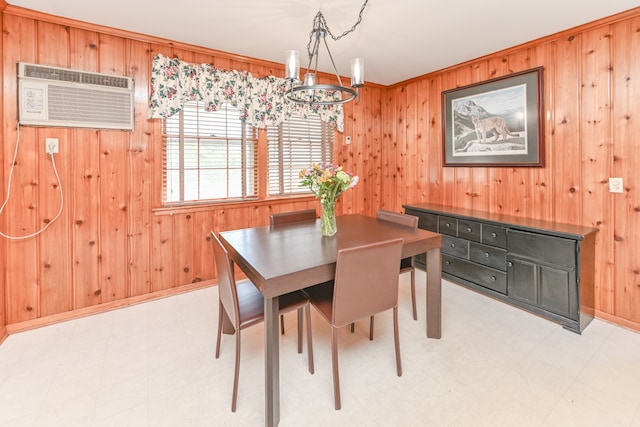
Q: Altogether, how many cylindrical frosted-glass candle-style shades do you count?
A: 3